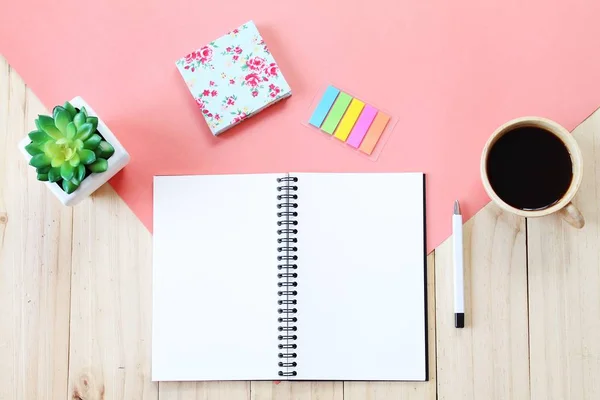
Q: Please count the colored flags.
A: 5